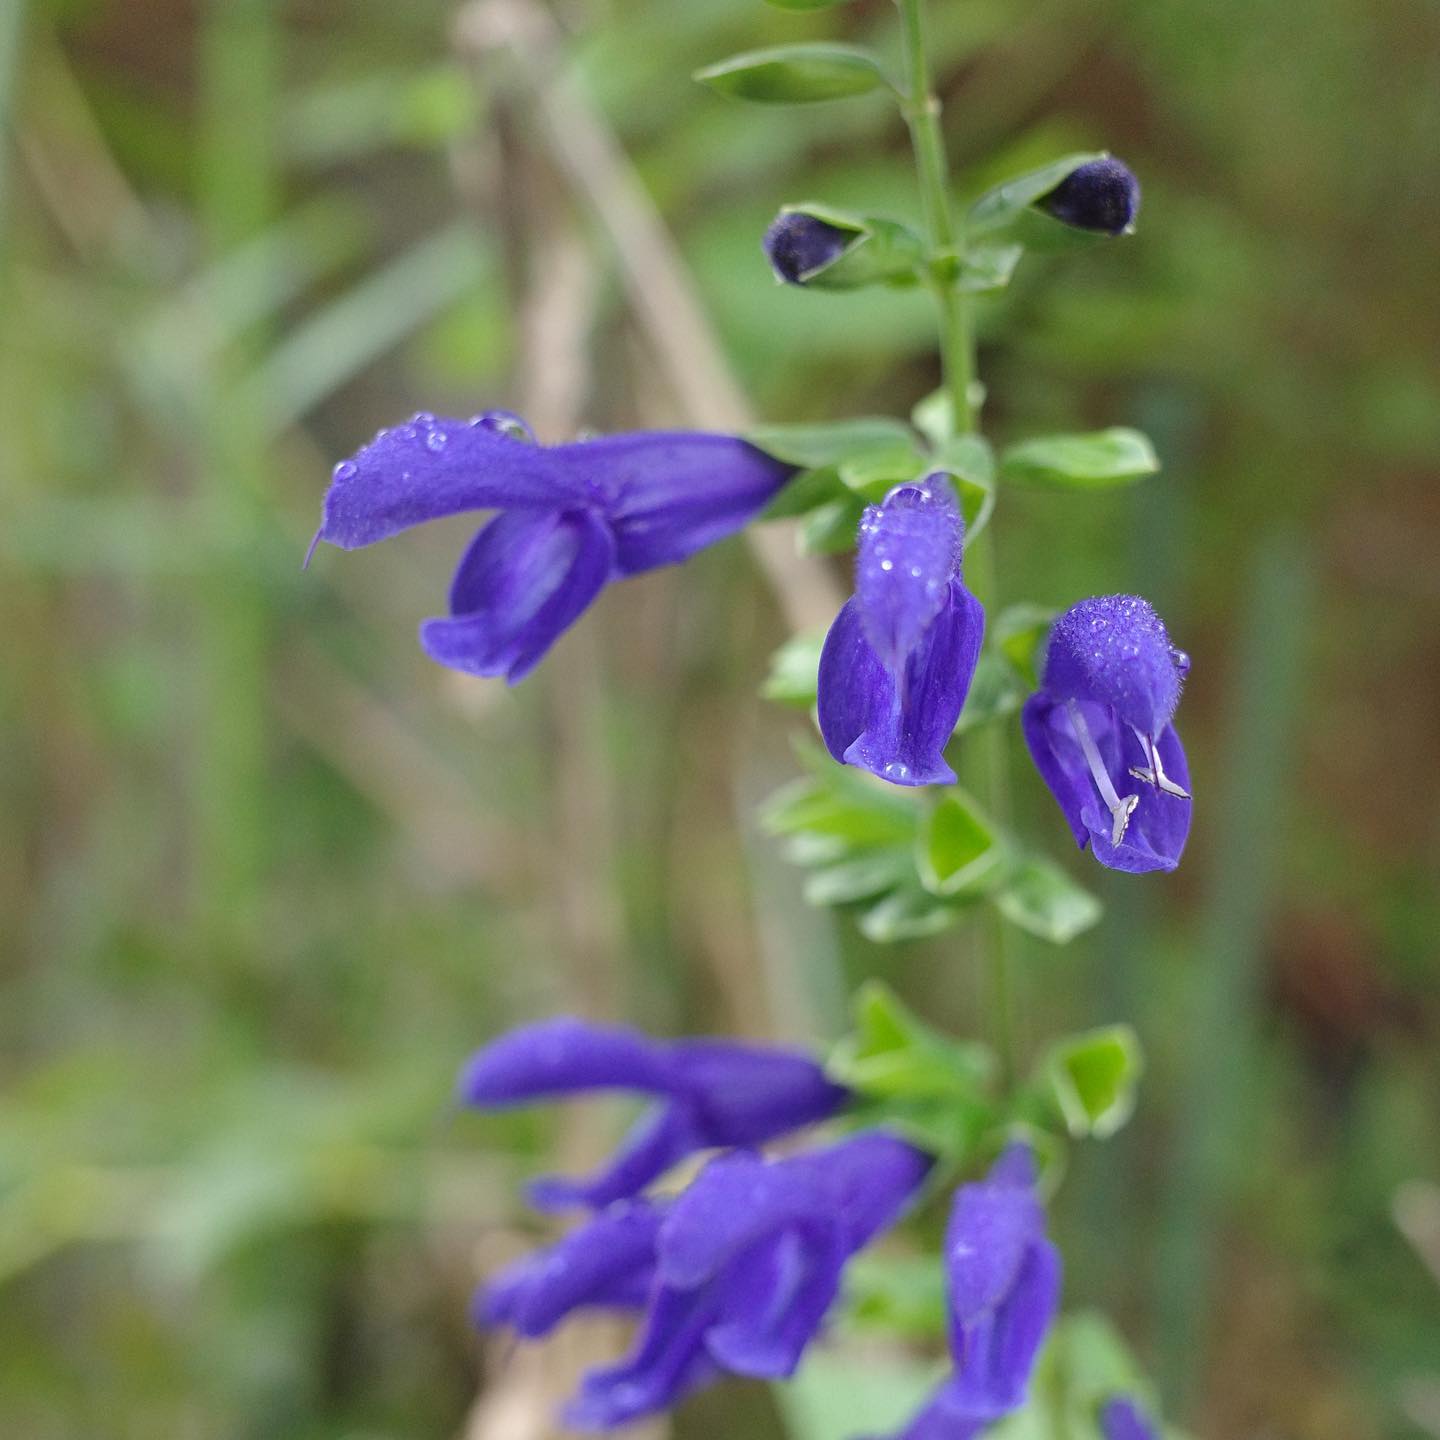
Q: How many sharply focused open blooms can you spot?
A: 3